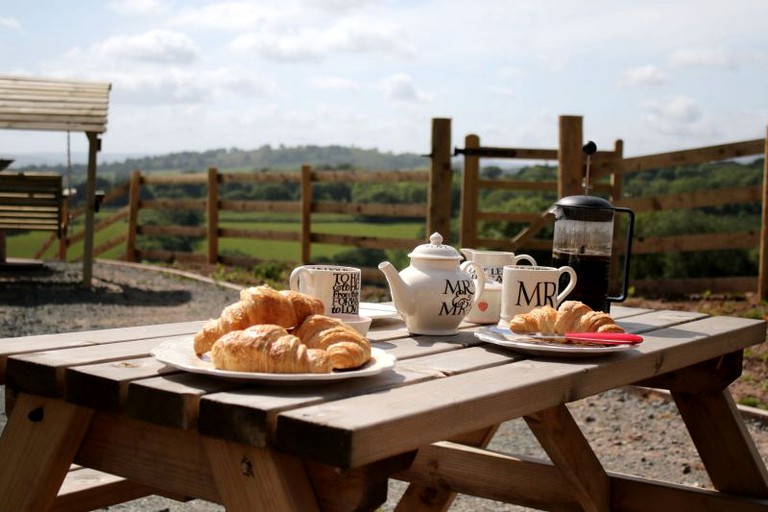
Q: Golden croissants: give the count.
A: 4